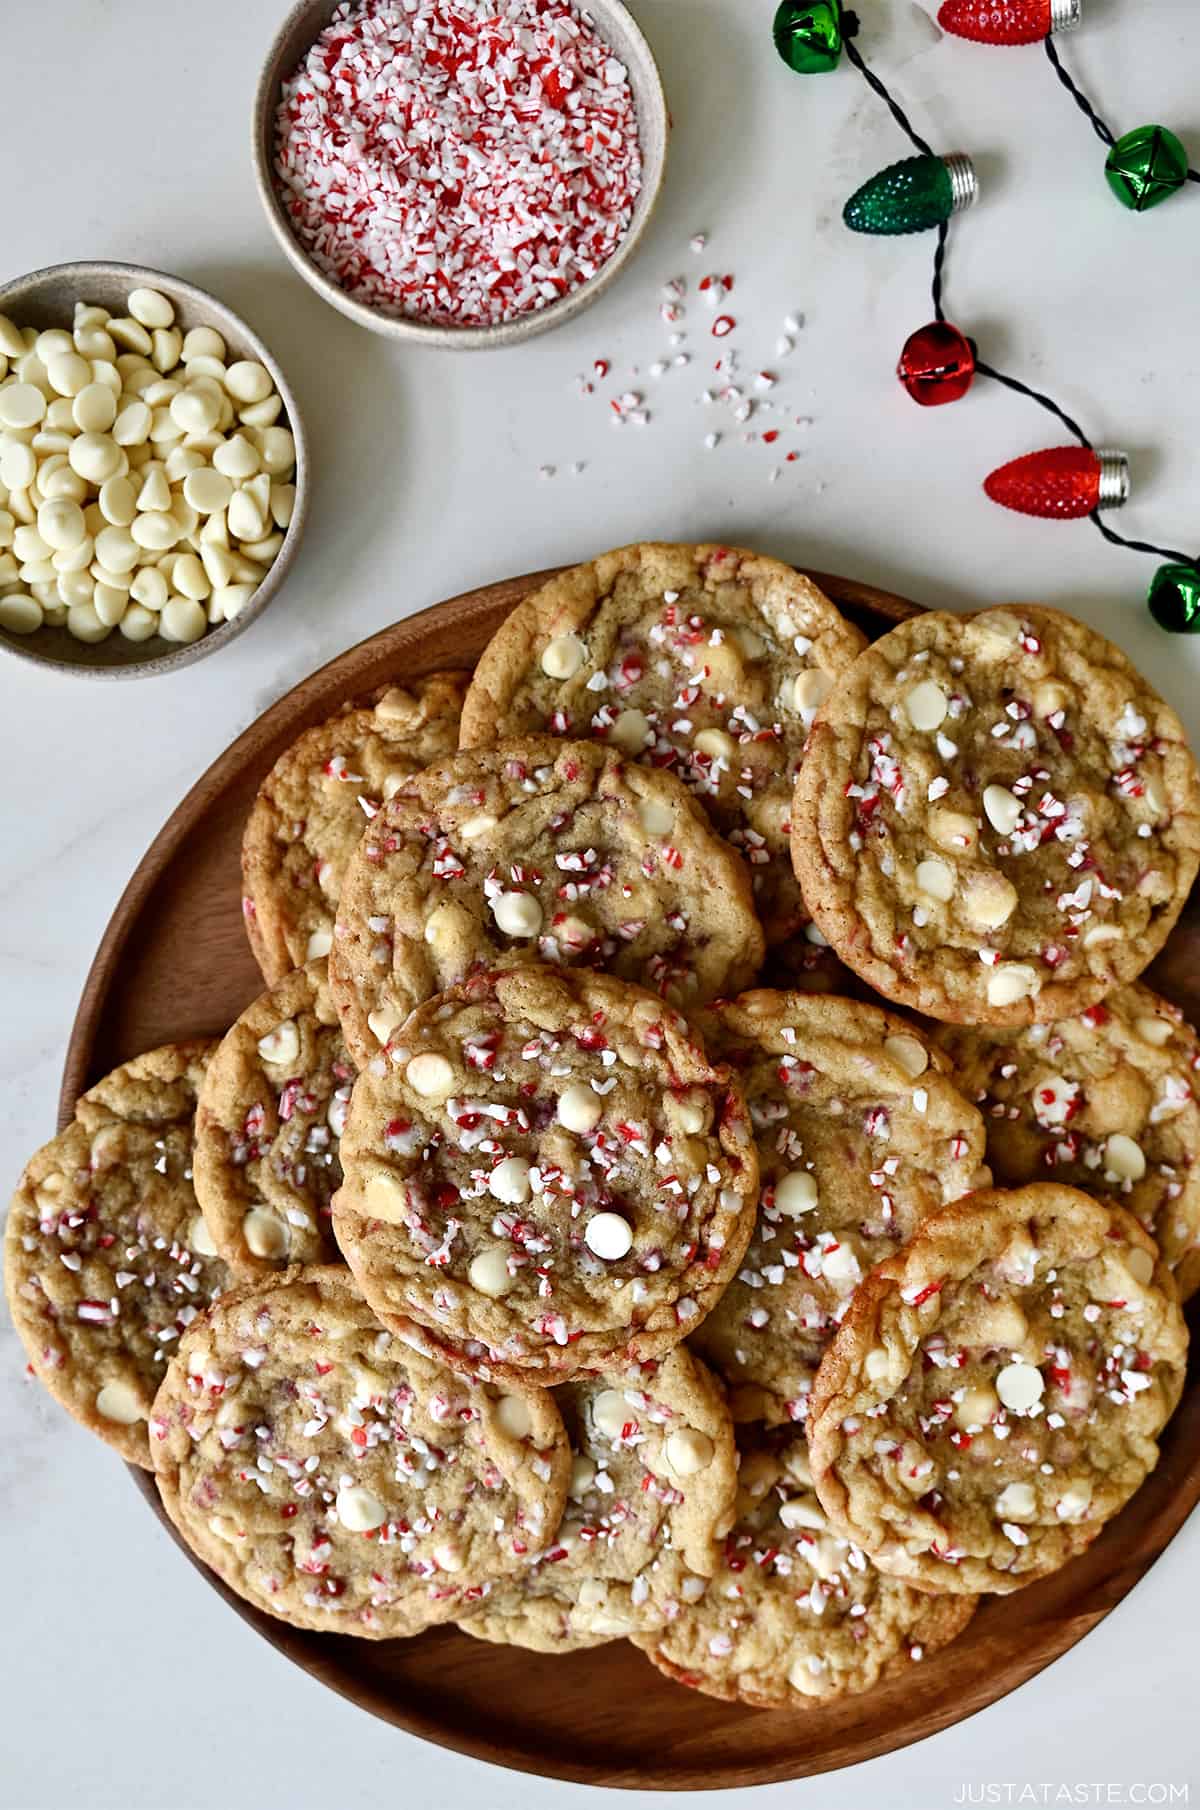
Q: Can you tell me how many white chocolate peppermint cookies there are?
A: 13